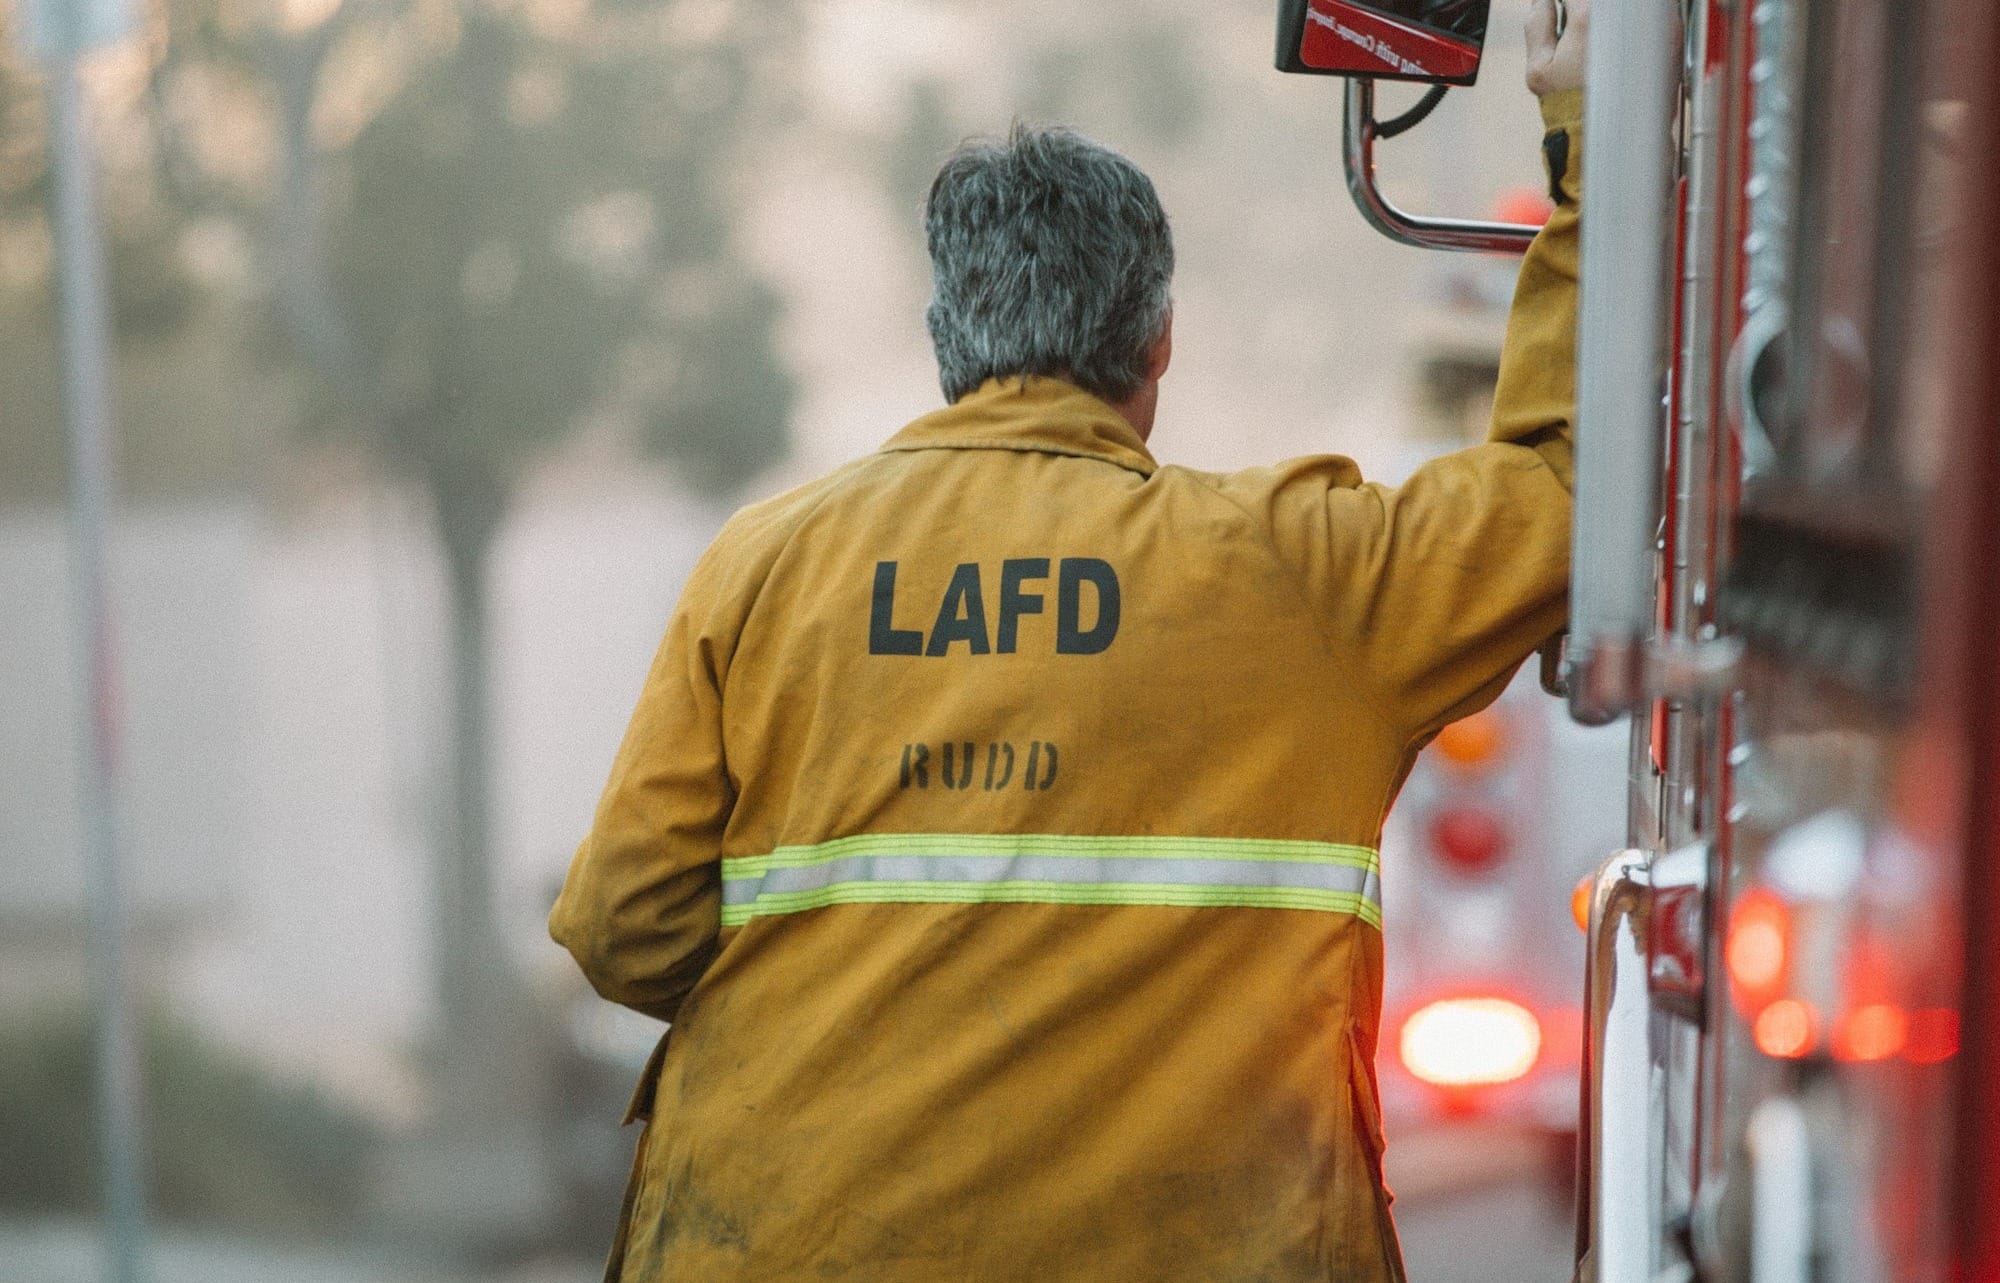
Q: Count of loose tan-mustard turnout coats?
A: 1